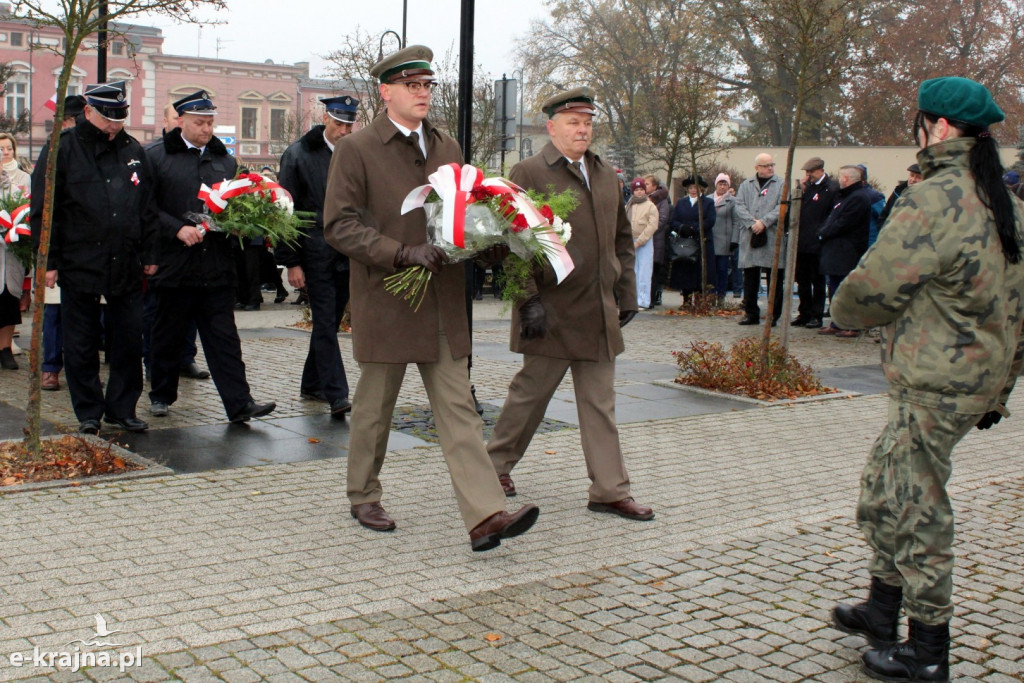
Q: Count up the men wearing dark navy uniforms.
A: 3